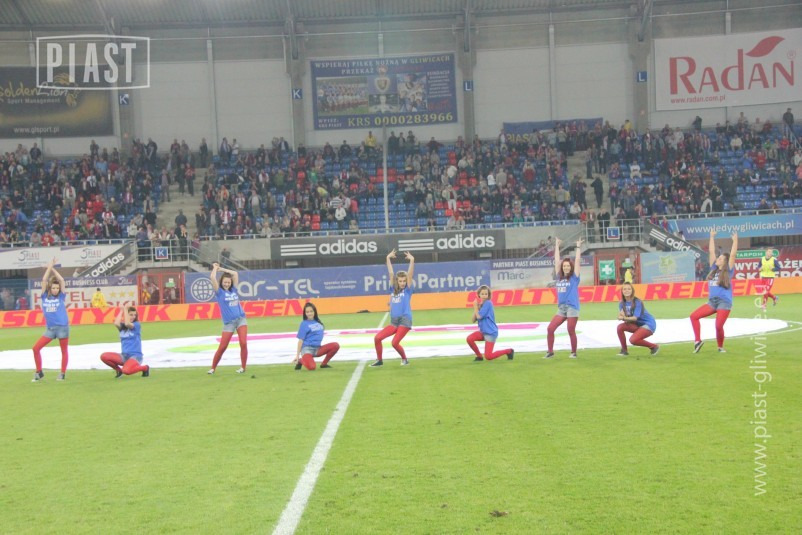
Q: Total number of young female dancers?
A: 9